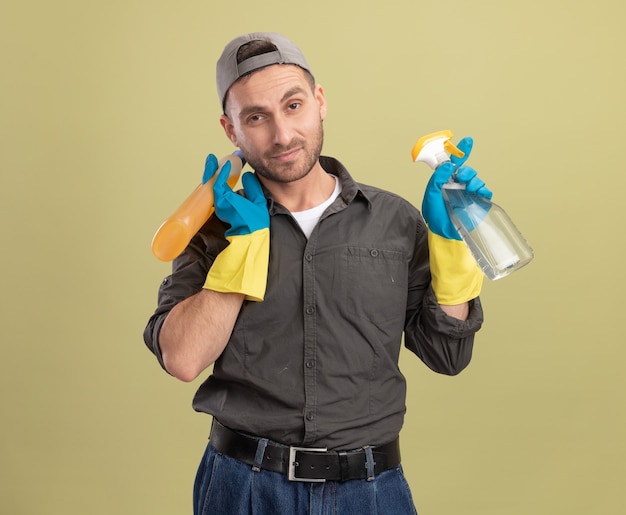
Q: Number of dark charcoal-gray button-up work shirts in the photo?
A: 1